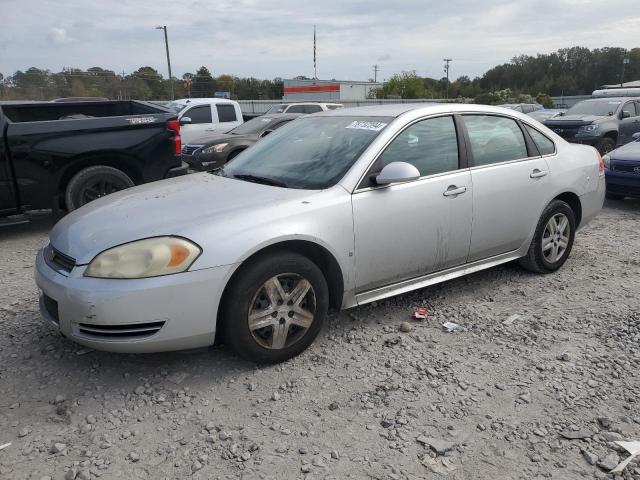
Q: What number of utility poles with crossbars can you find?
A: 2